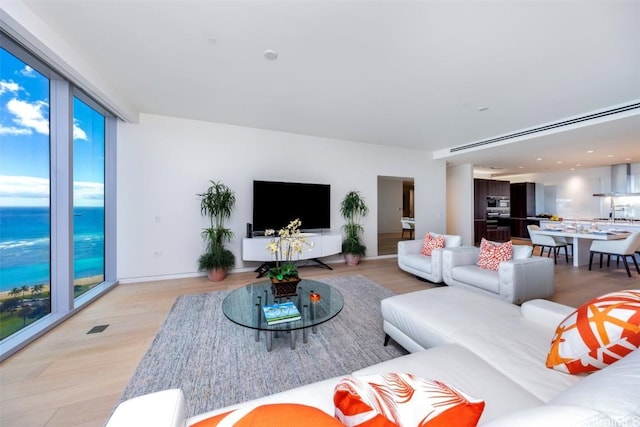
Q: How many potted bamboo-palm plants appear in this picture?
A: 2